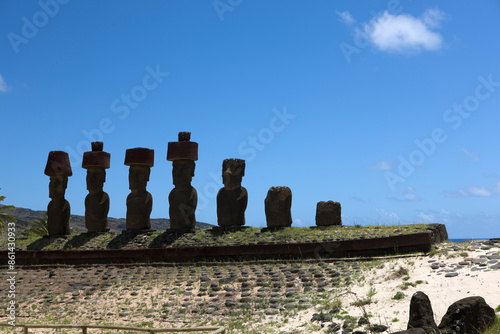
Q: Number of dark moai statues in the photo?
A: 7